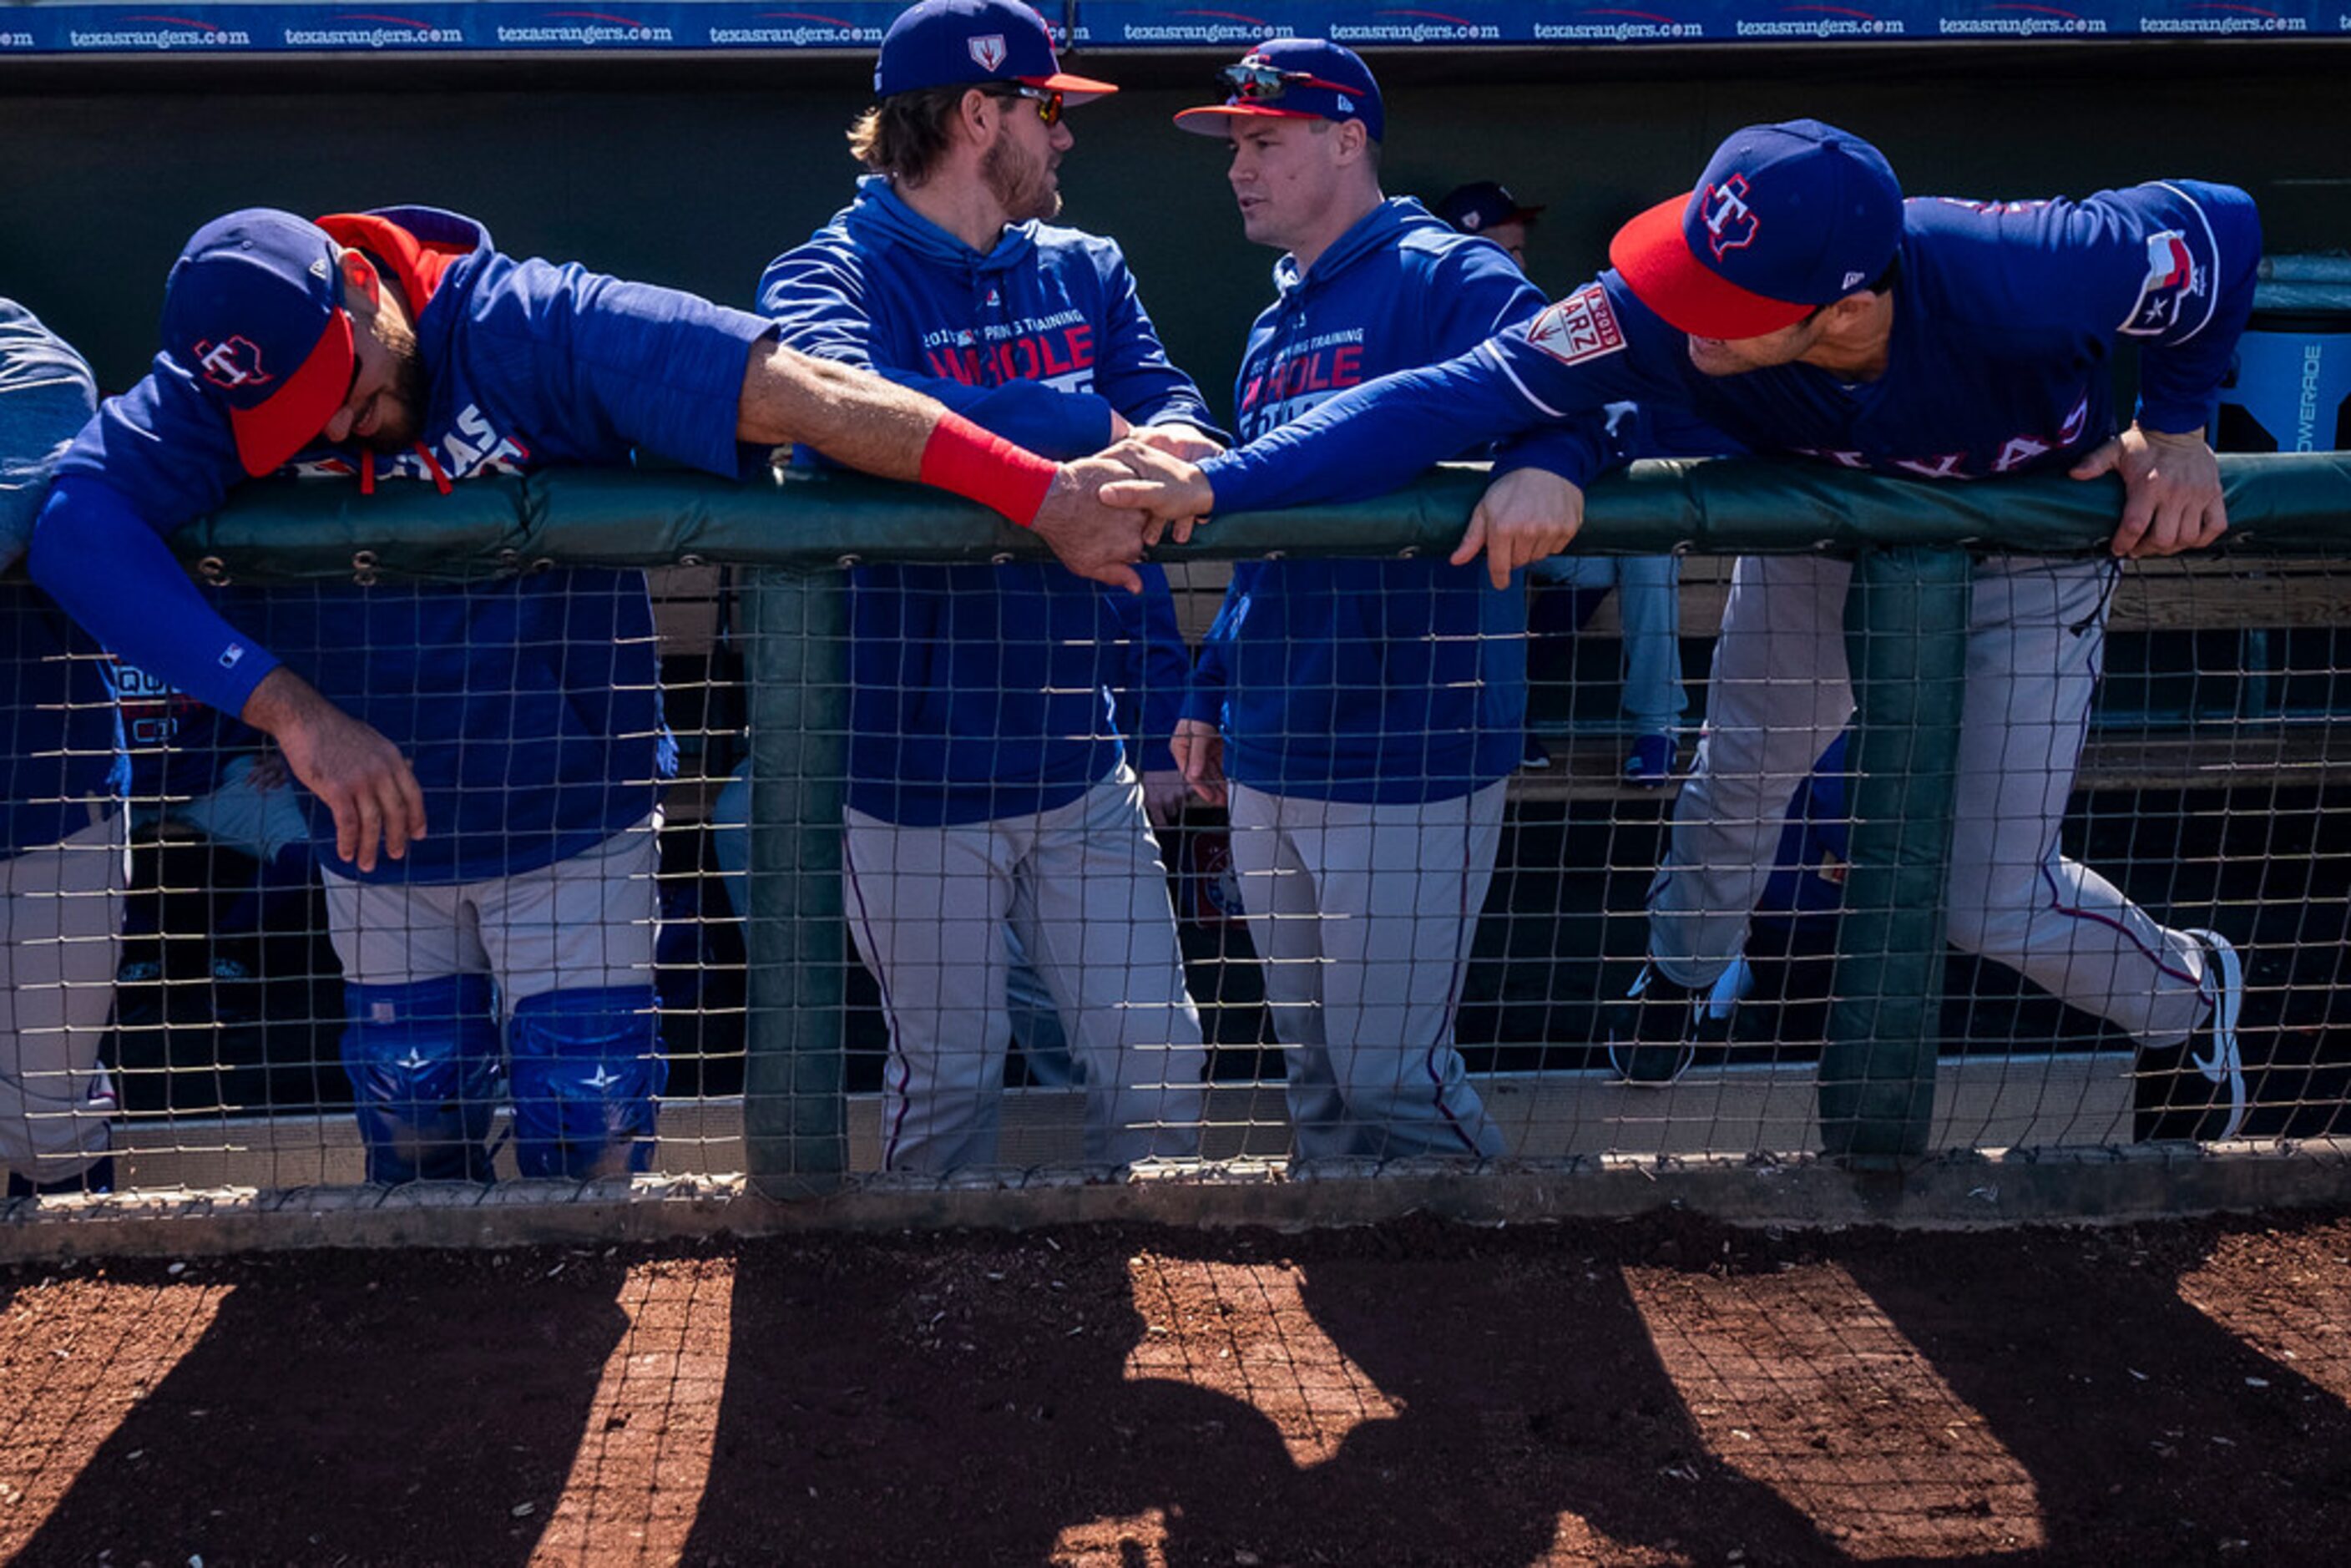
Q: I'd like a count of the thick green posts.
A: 2